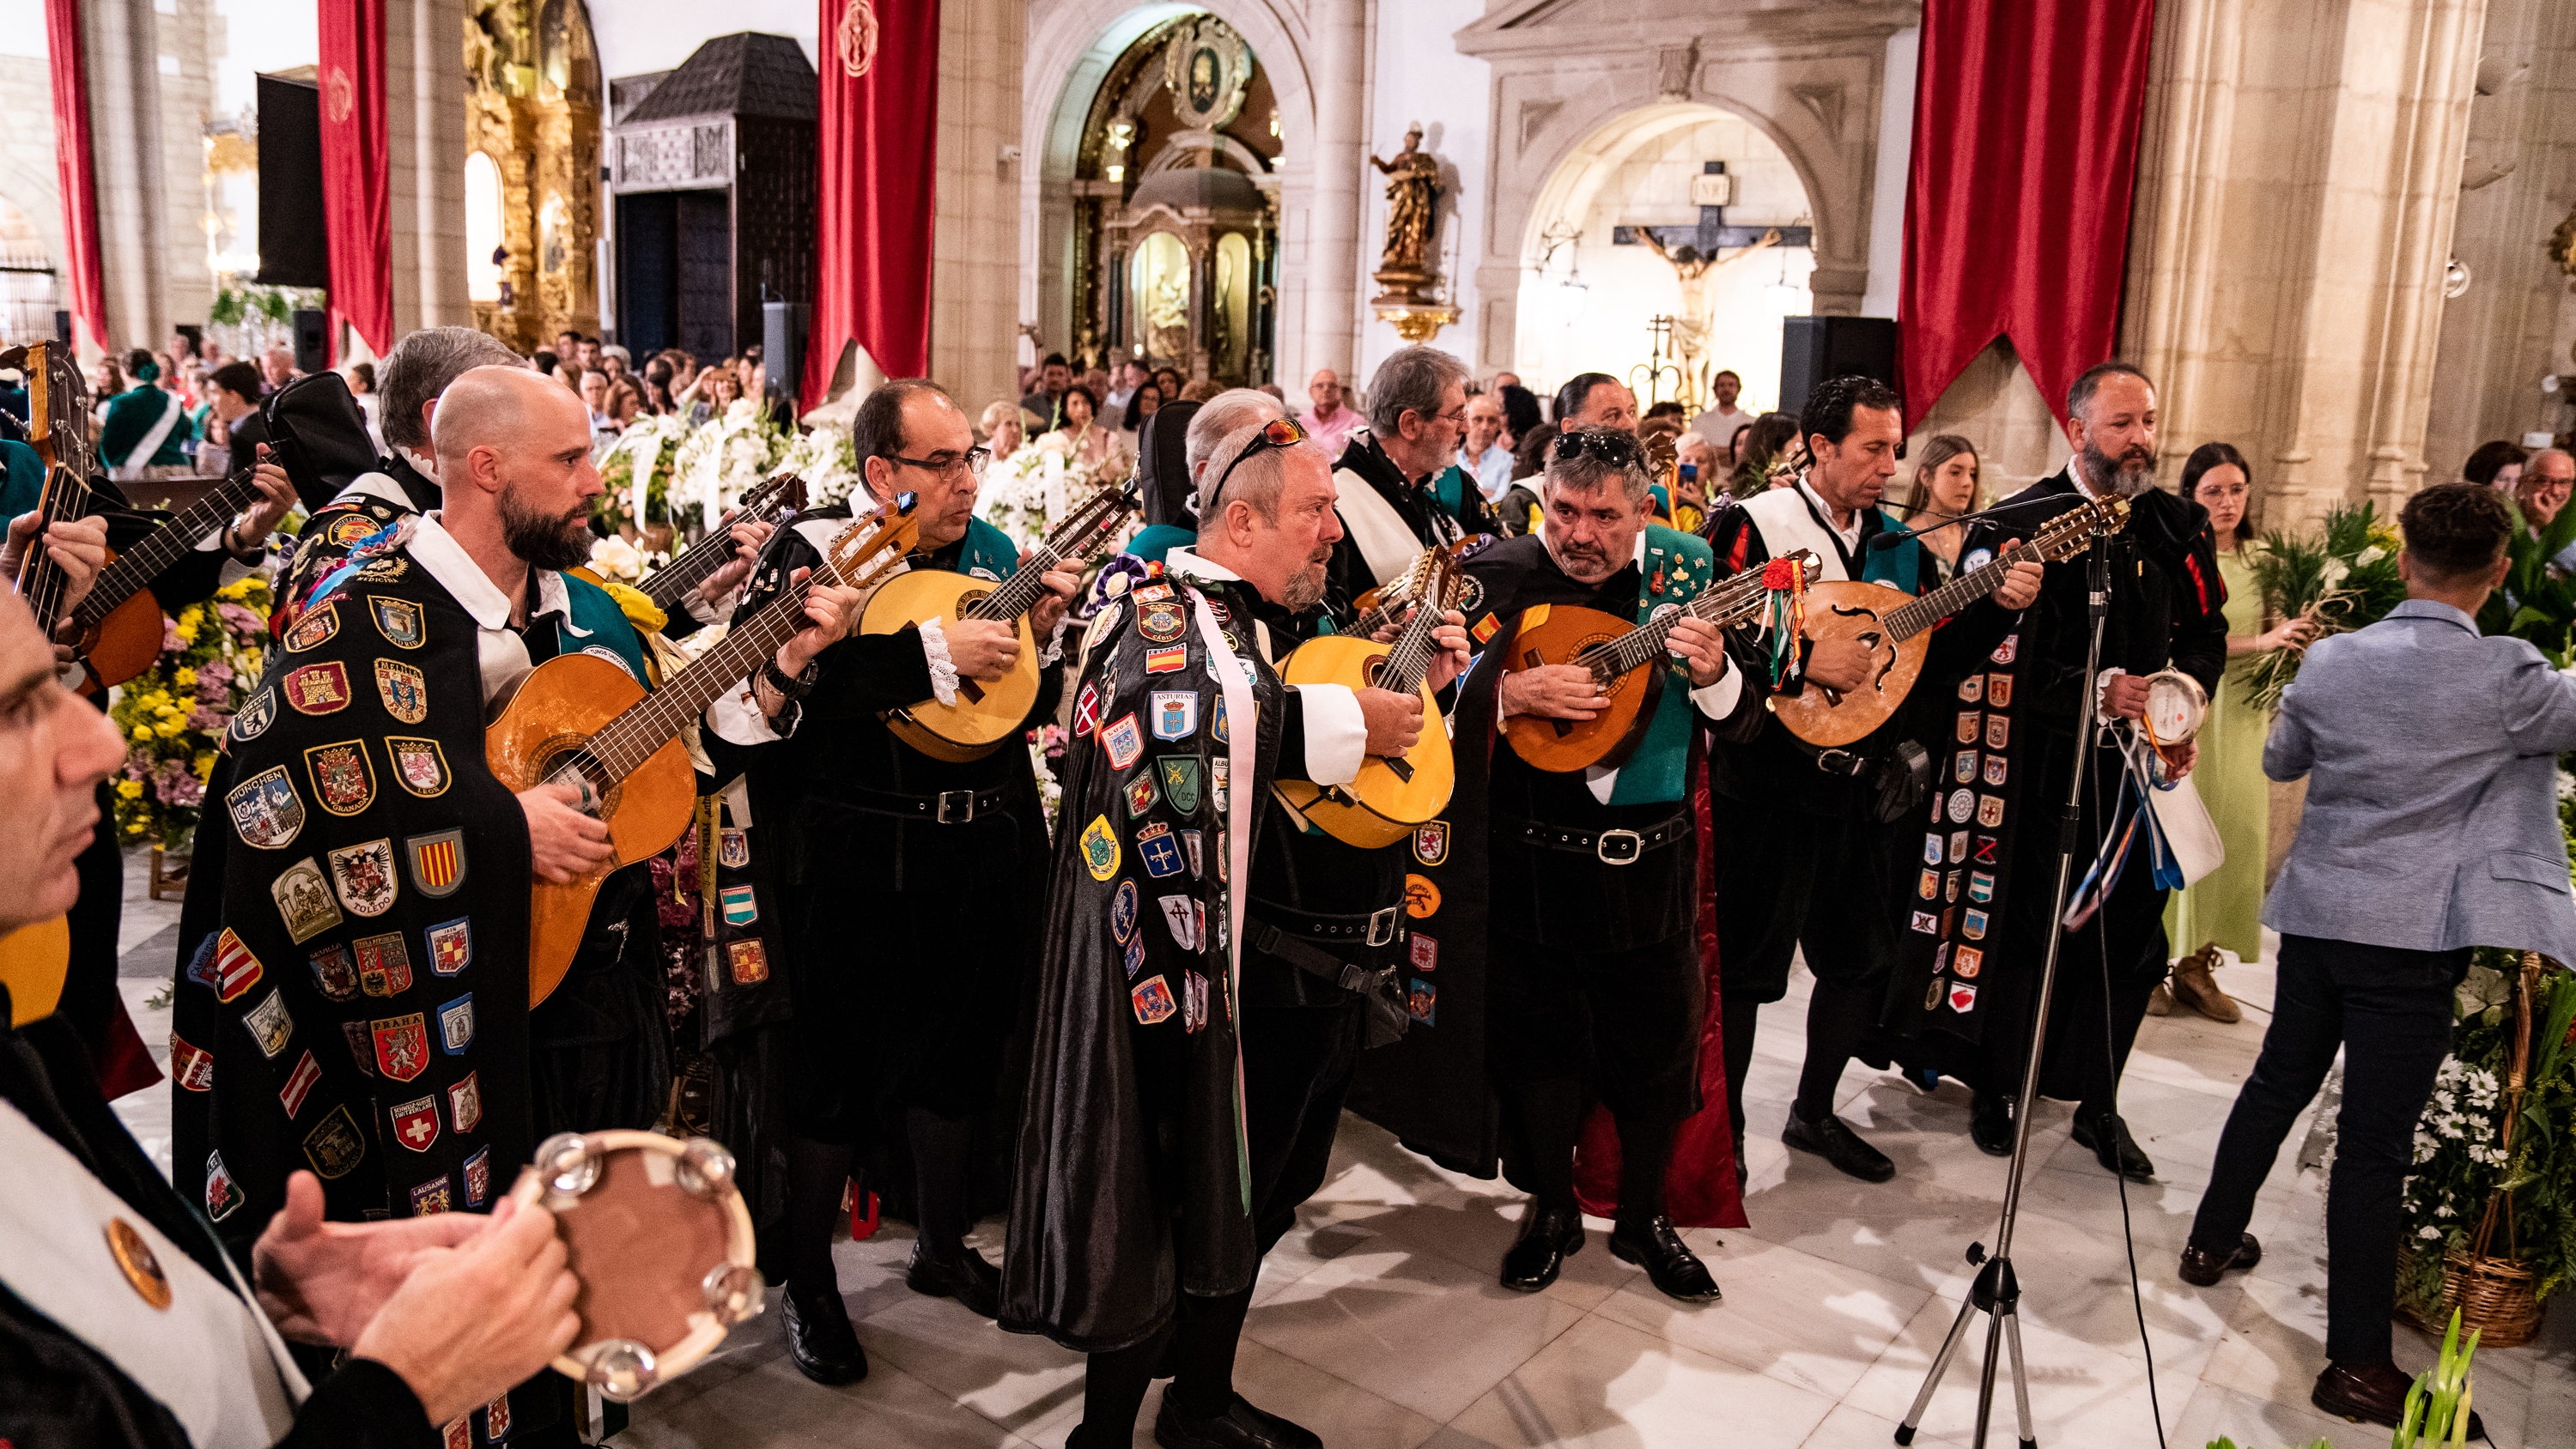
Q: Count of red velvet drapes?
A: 4